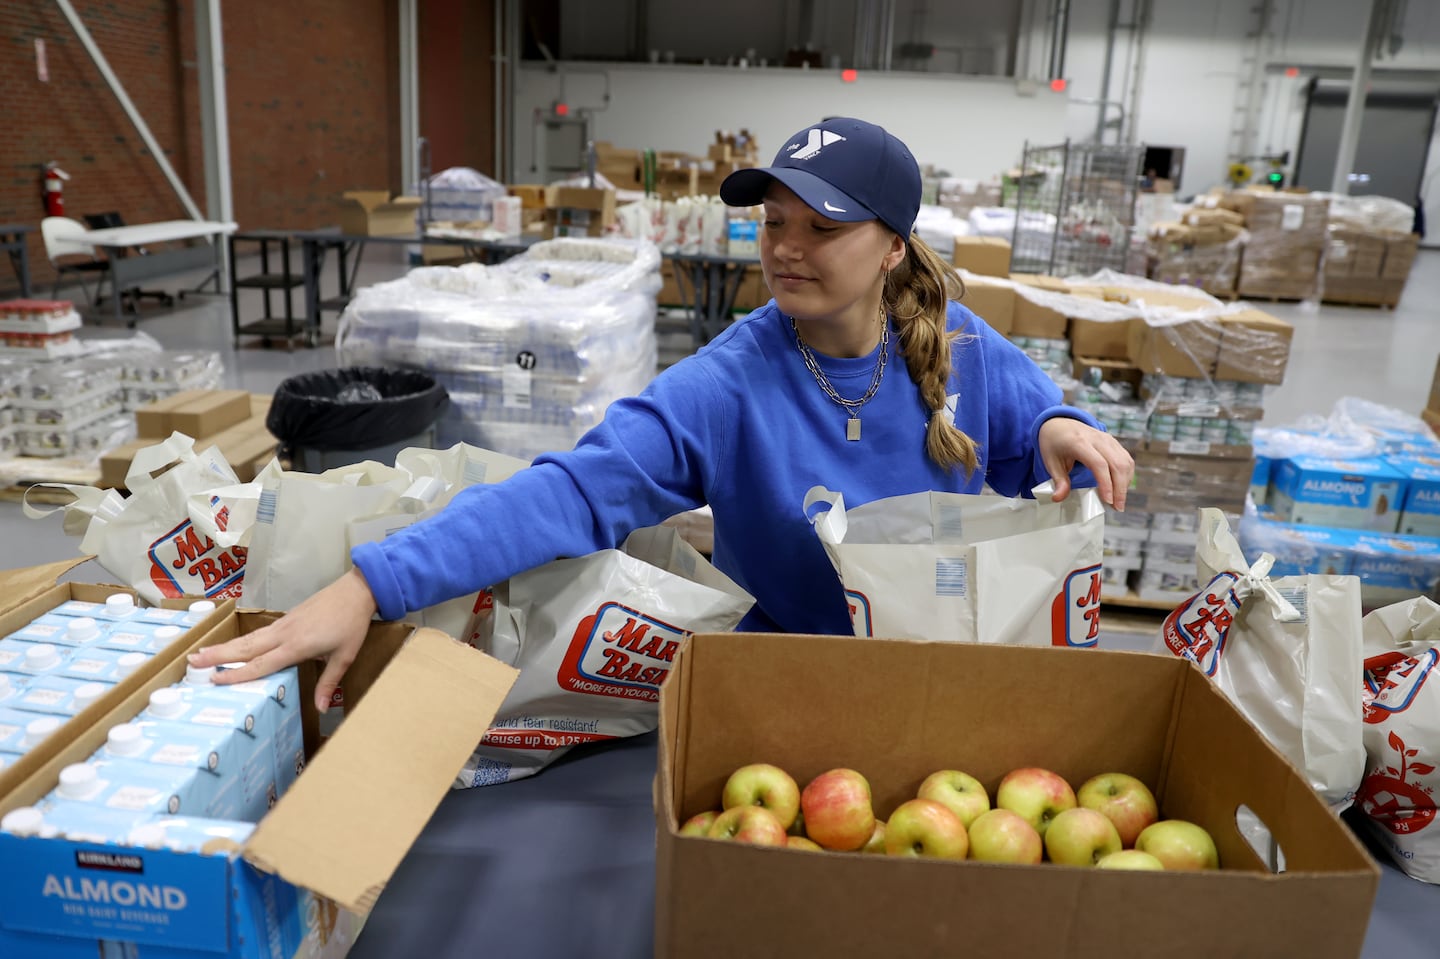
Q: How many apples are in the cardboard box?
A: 14